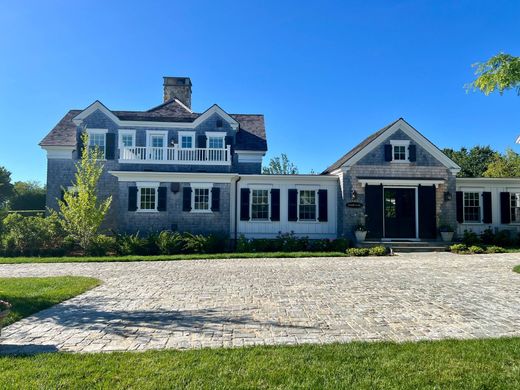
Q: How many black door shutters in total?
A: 2